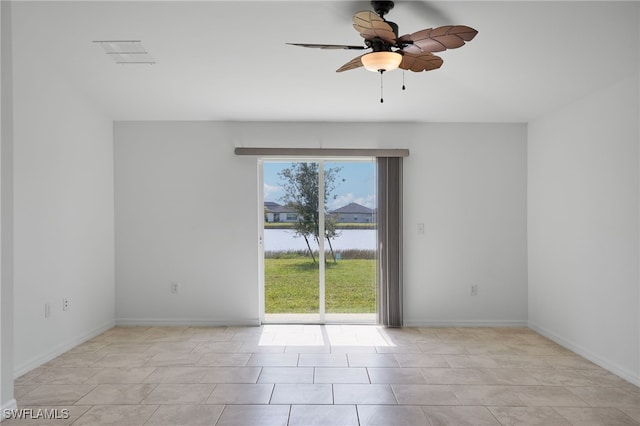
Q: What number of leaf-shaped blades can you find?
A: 5